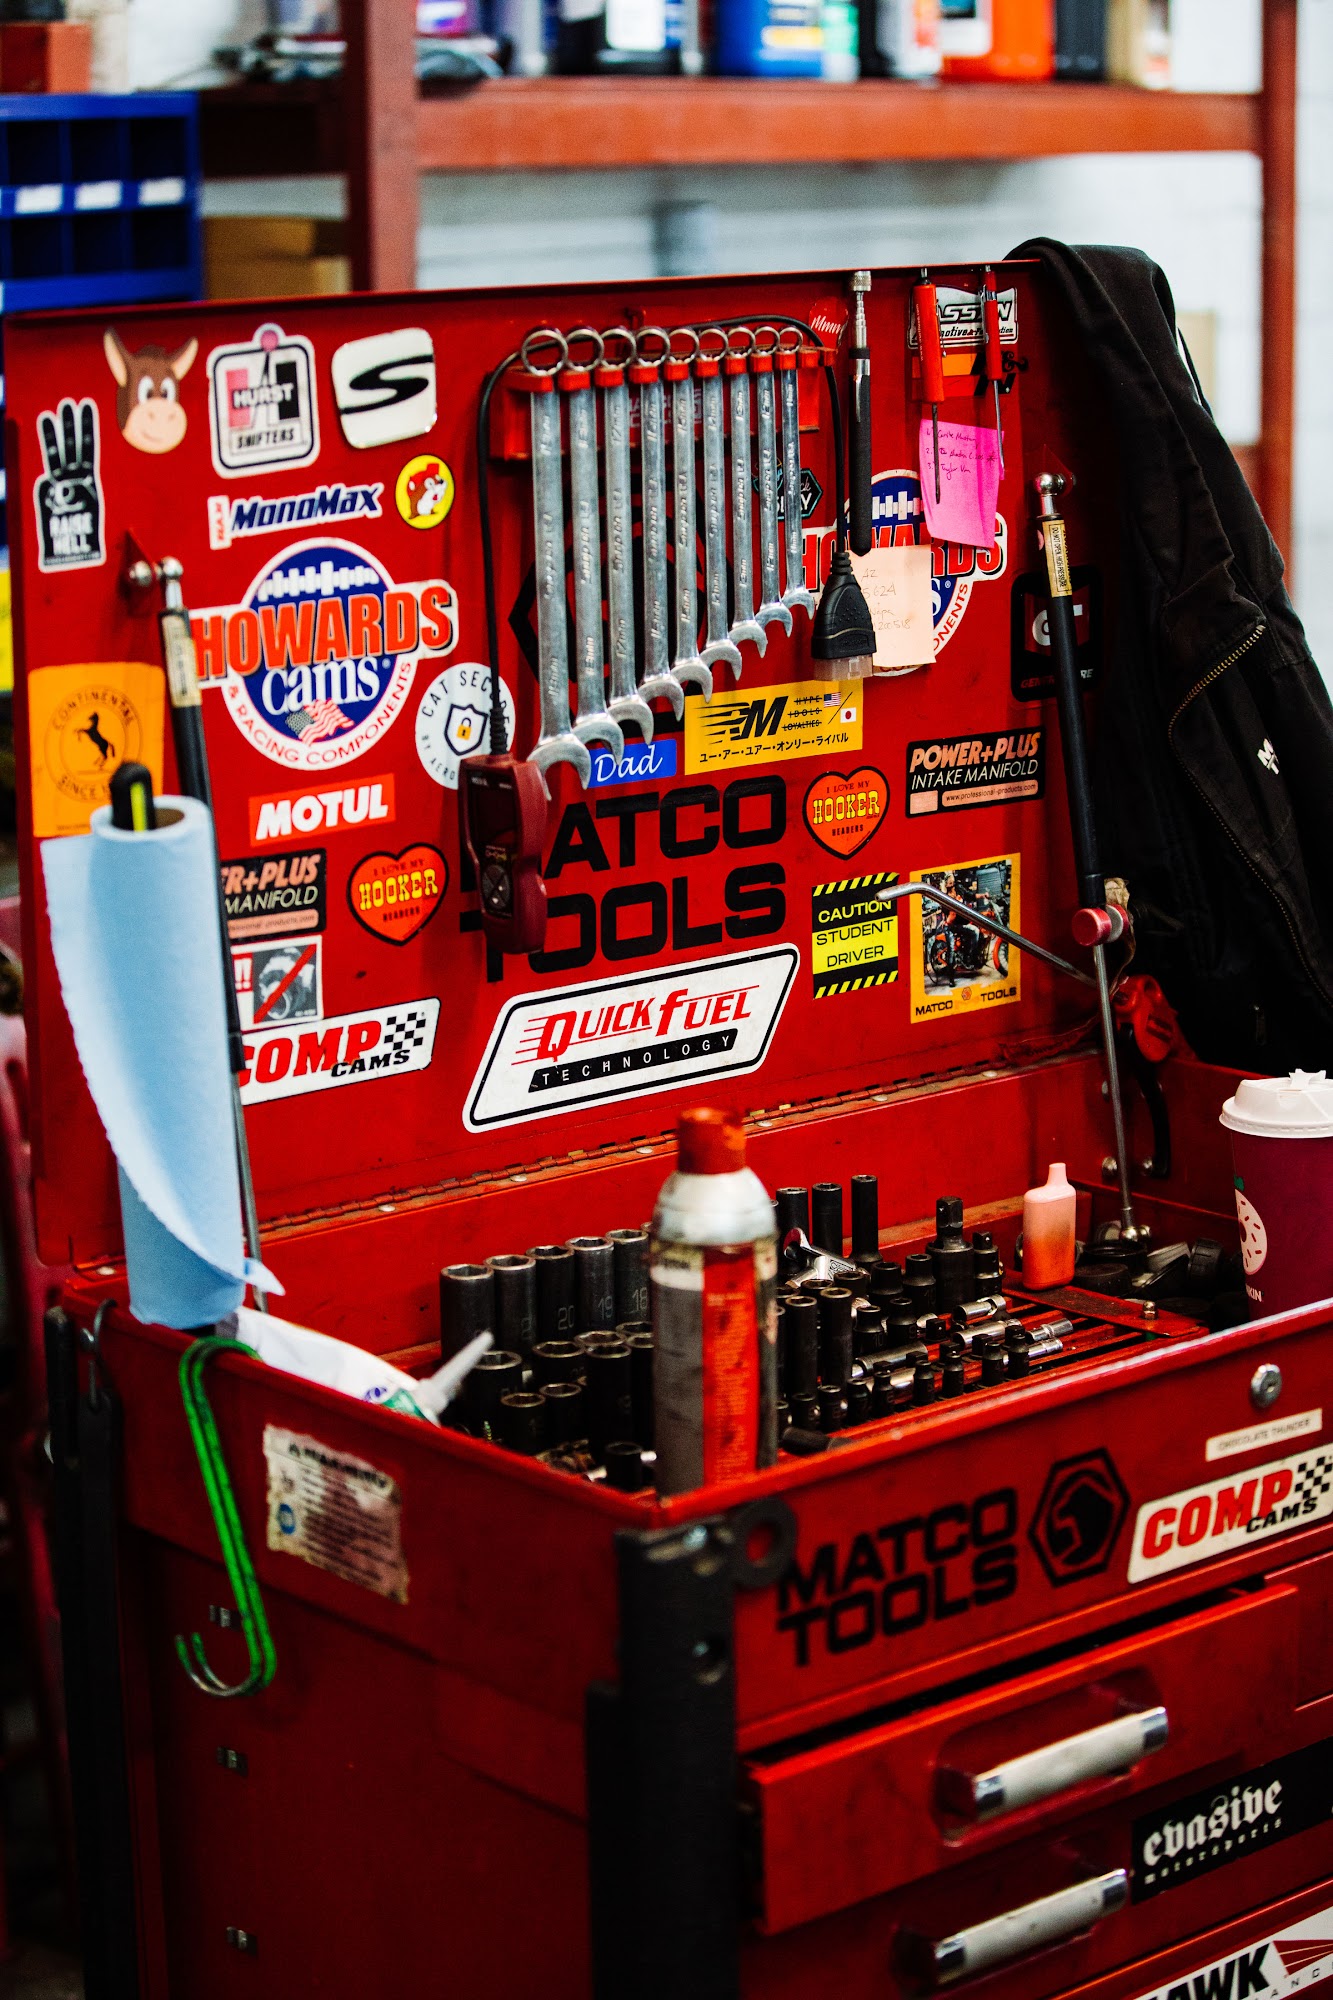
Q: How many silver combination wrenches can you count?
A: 9